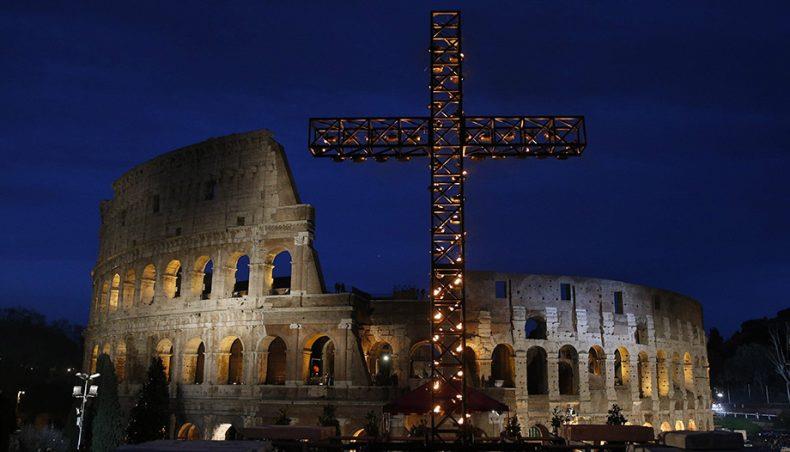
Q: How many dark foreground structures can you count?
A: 1